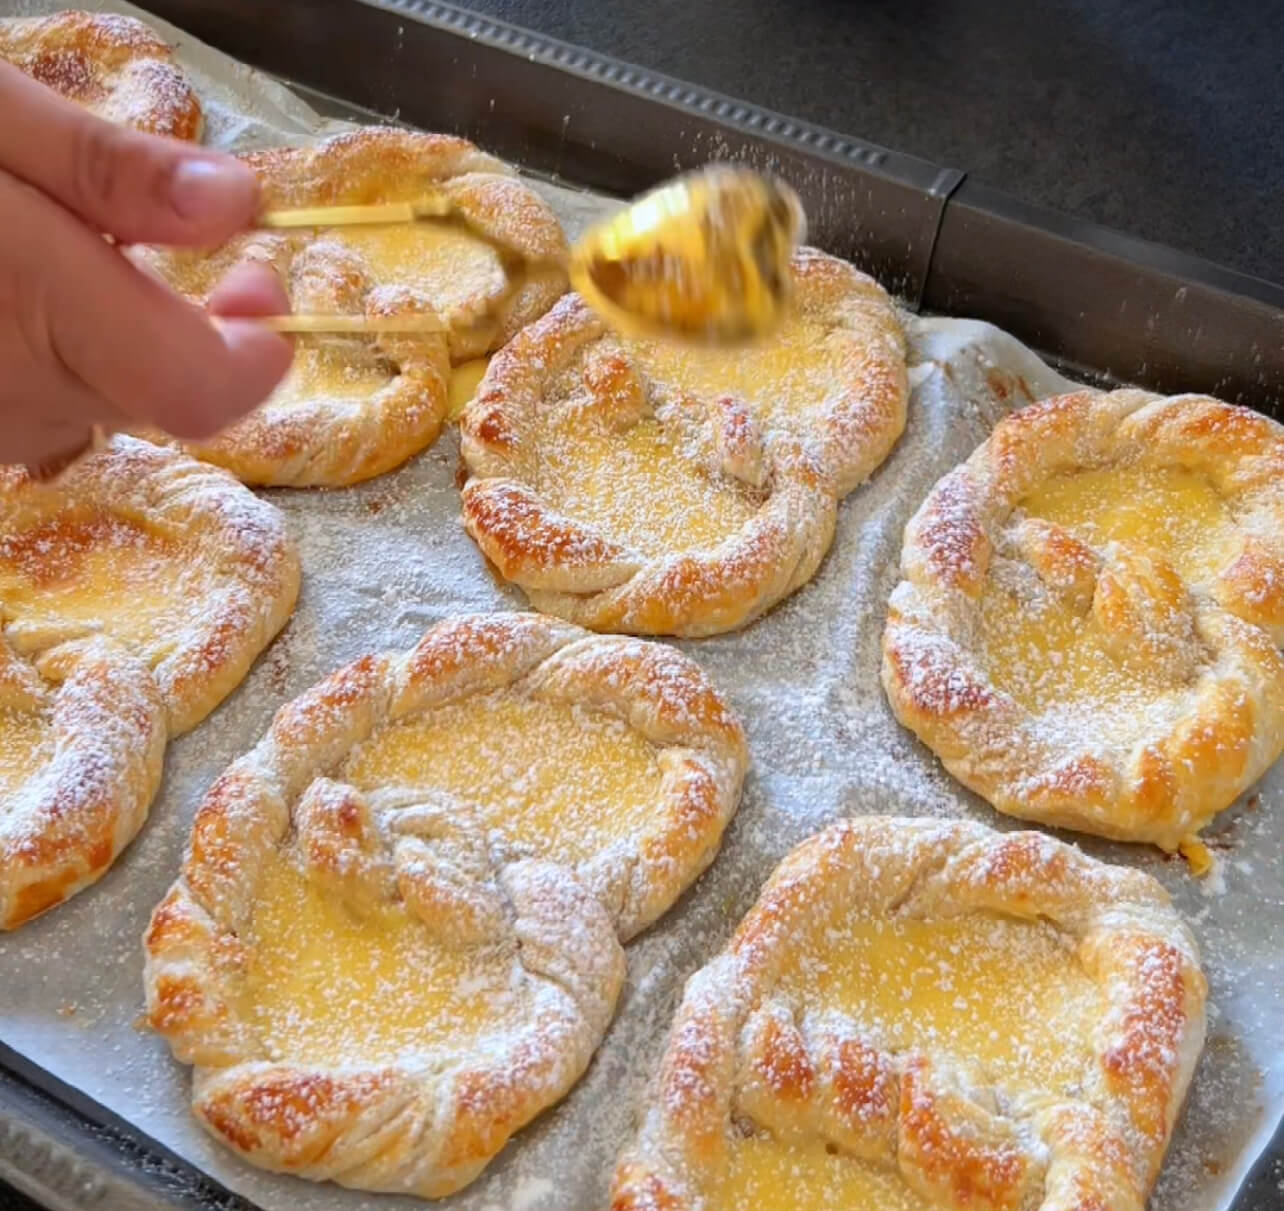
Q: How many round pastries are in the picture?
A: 7